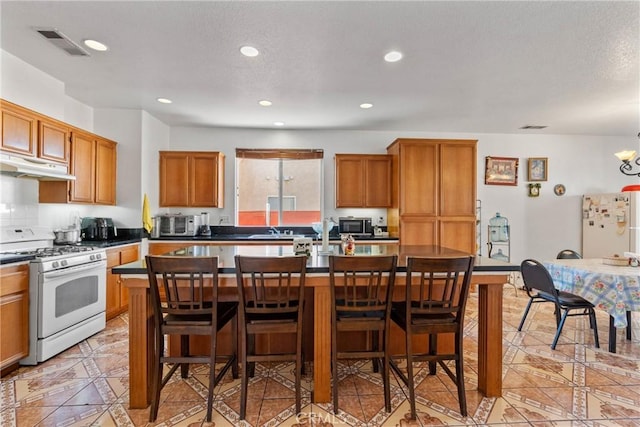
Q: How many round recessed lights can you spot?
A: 7